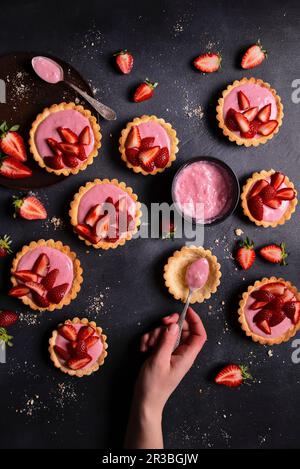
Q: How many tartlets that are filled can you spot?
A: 8